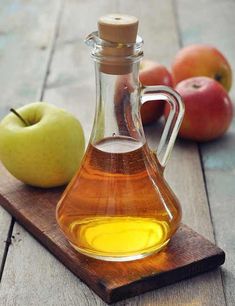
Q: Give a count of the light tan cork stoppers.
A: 1